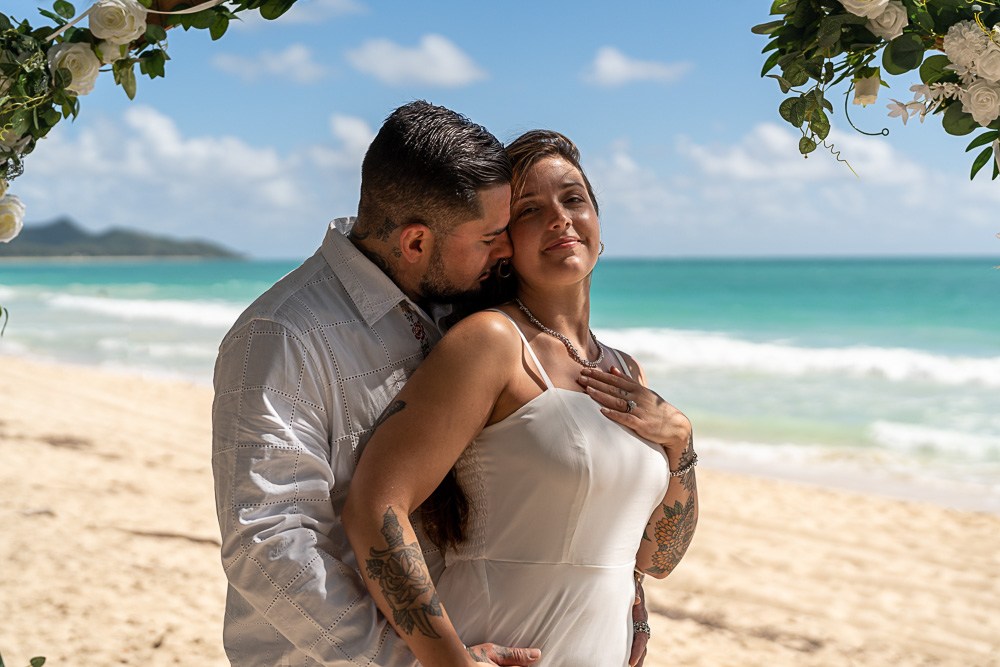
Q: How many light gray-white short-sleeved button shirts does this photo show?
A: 0